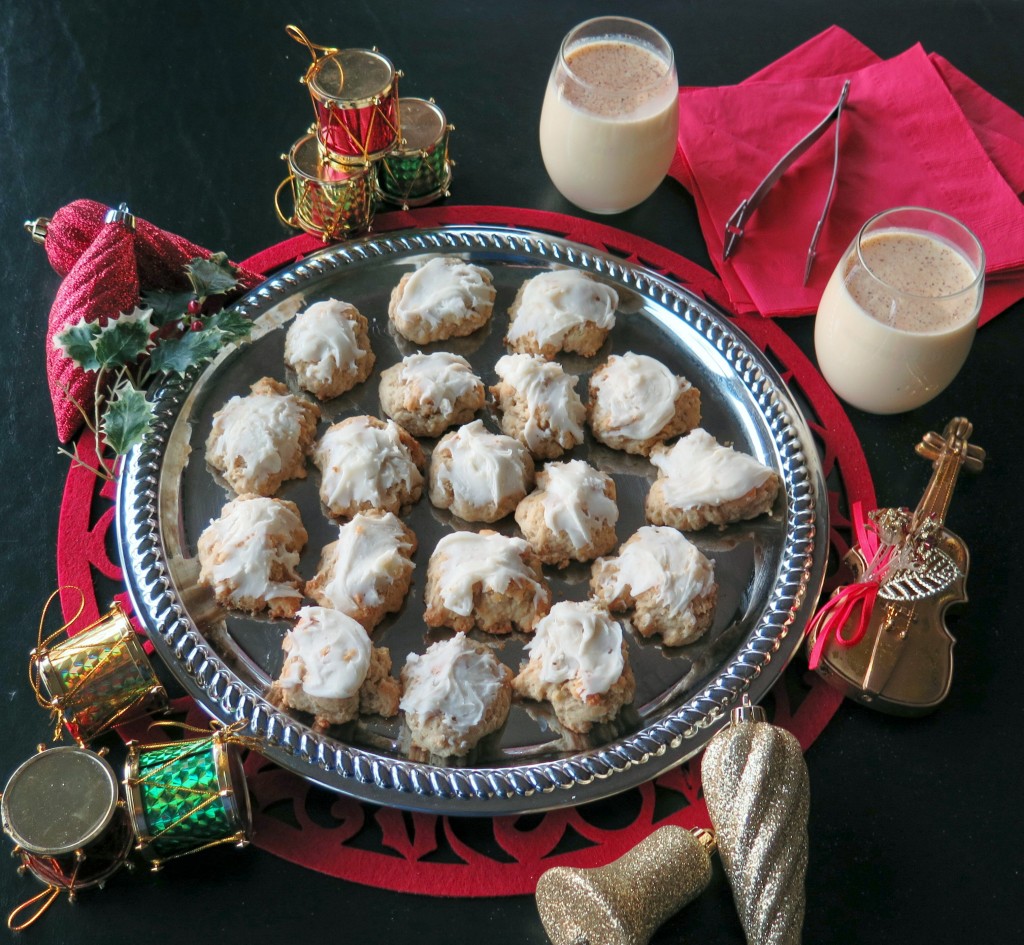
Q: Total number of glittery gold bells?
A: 1